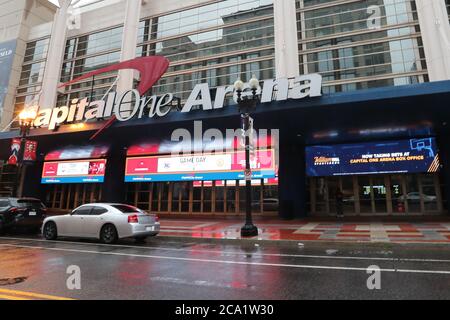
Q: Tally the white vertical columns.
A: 4